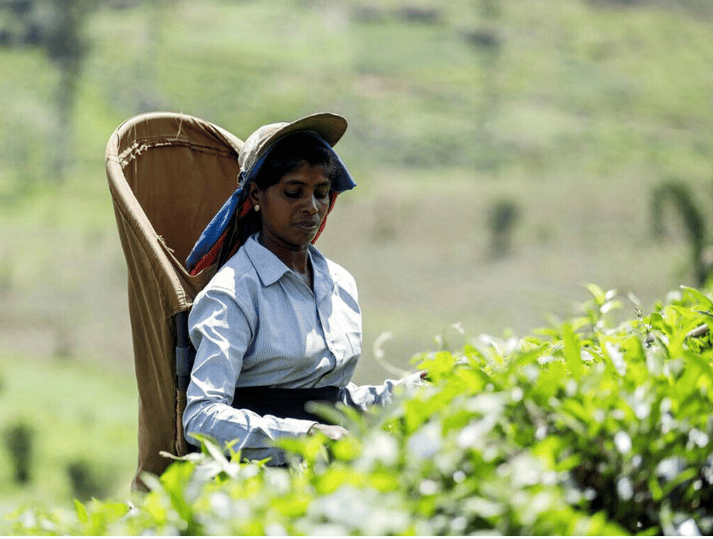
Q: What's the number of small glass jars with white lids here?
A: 0